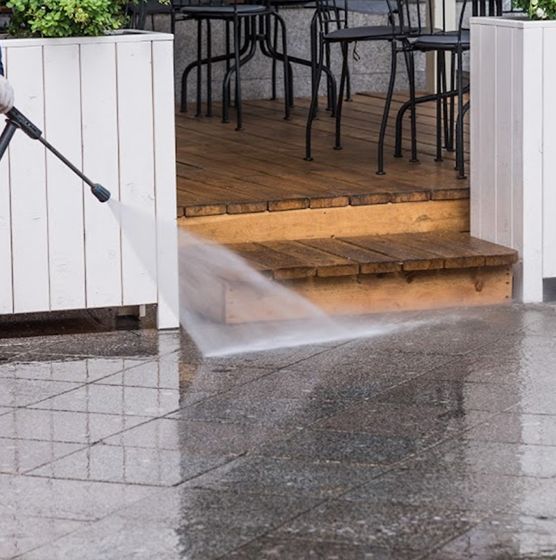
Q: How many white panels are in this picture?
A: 12